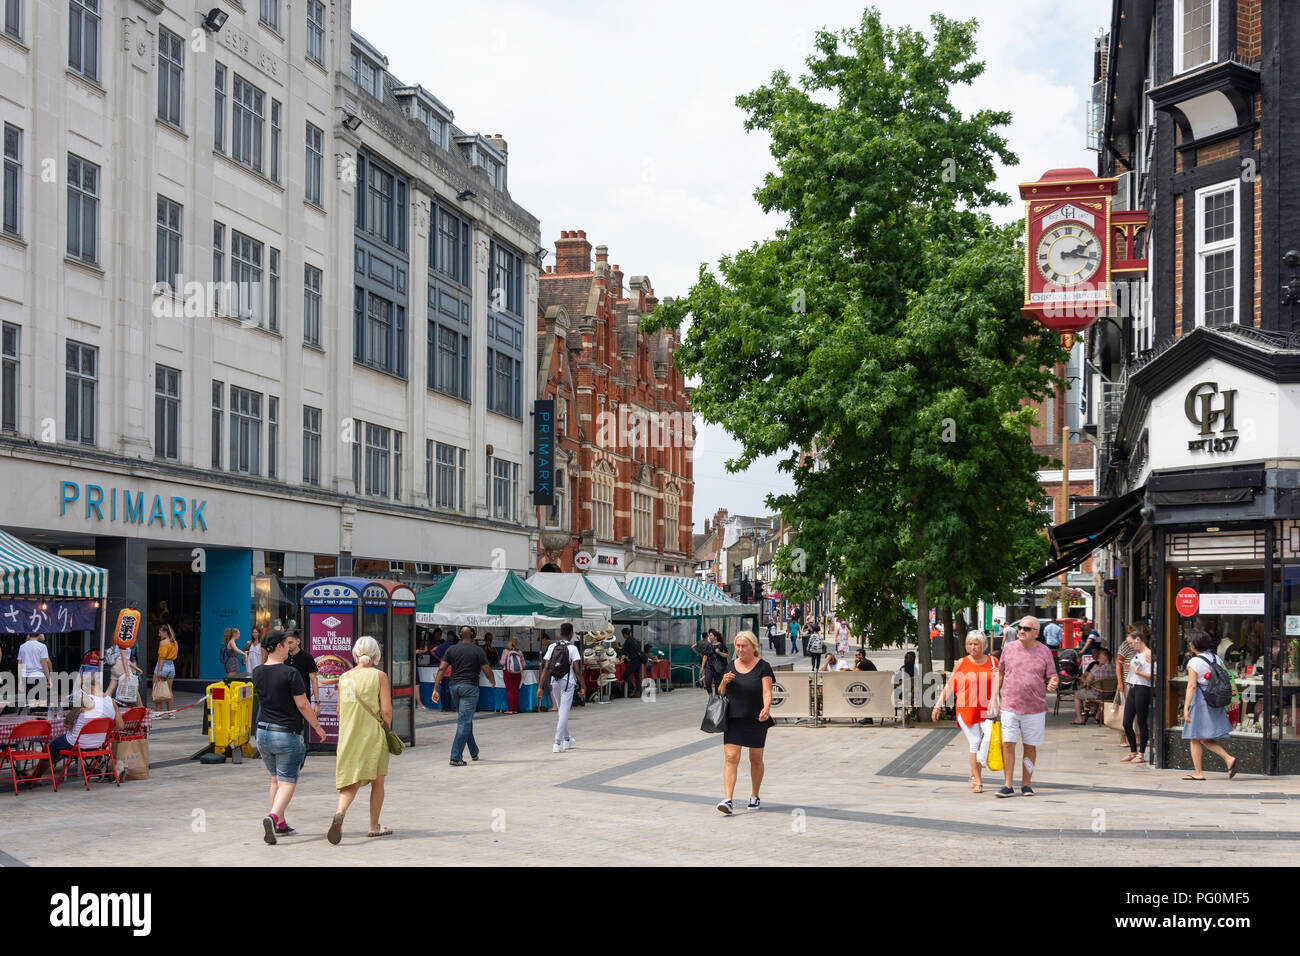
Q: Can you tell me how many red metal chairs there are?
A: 3